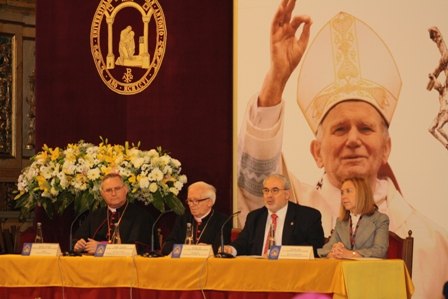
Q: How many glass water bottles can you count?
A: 4